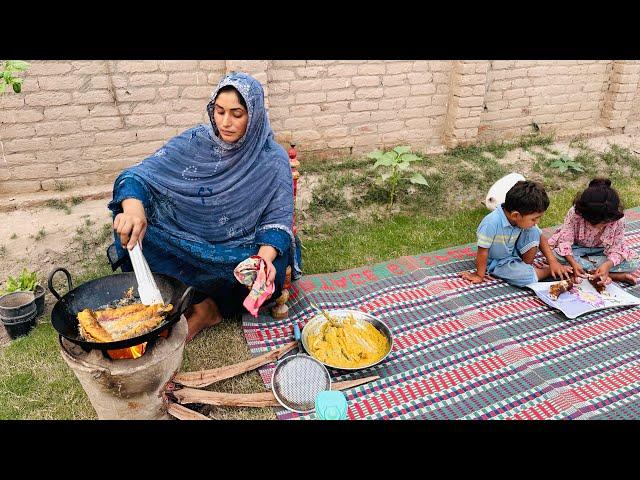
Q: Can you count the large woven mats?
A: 1